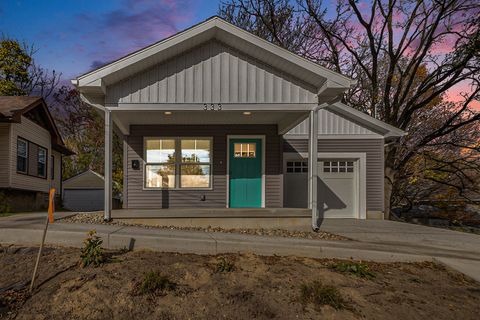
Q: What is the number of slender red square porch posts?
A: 0